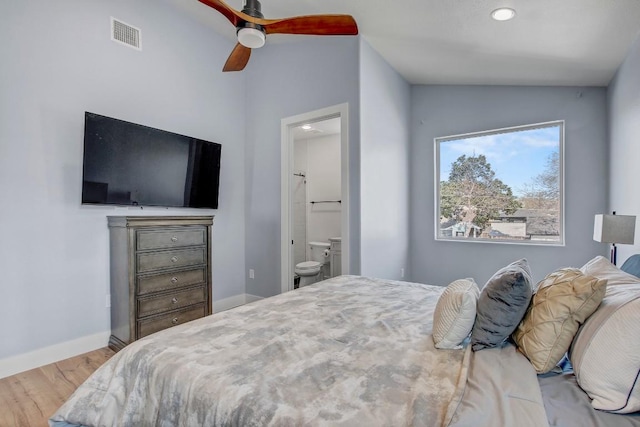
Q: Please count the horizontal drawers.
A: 5